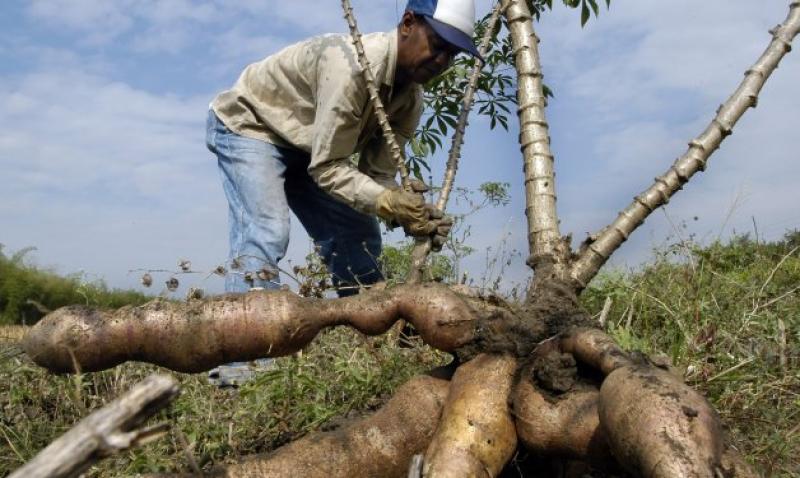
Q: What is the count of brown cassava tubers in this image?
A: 5